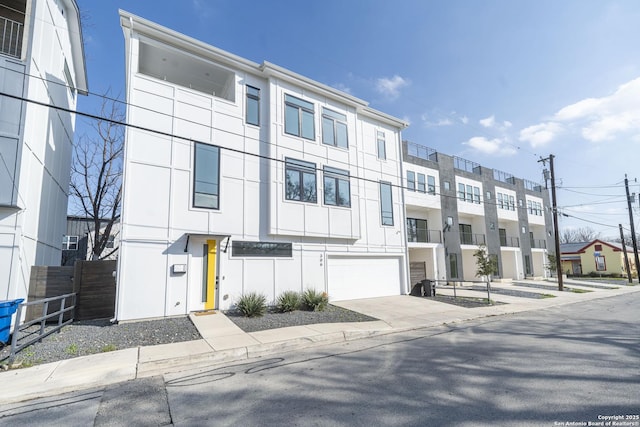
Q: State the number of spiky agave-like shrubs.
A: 3